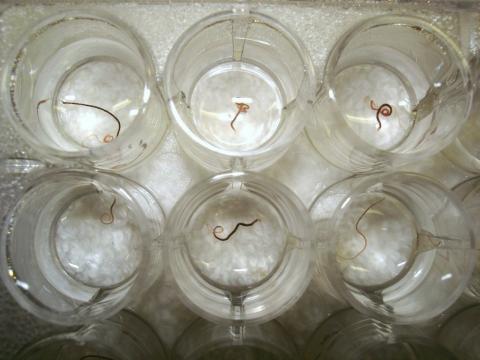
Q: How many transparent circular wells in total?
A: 6